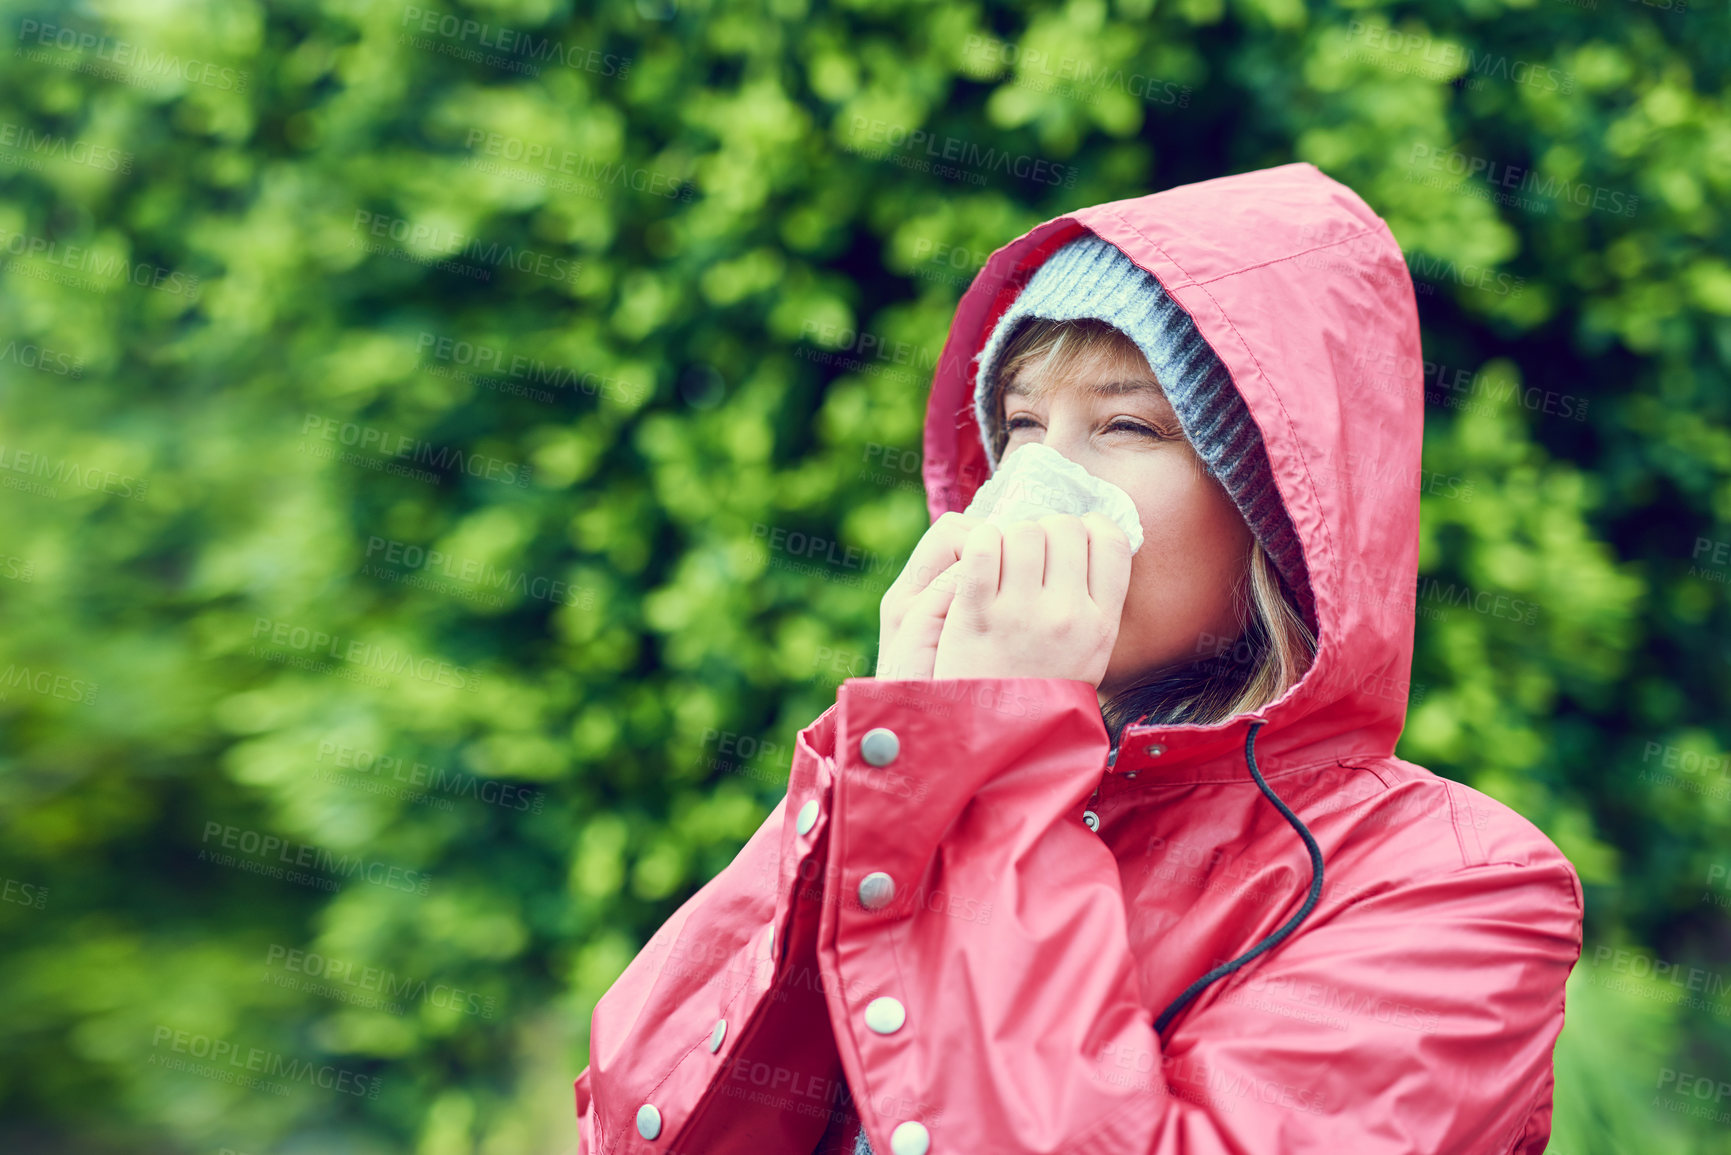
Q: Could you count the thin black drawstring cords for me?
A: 1